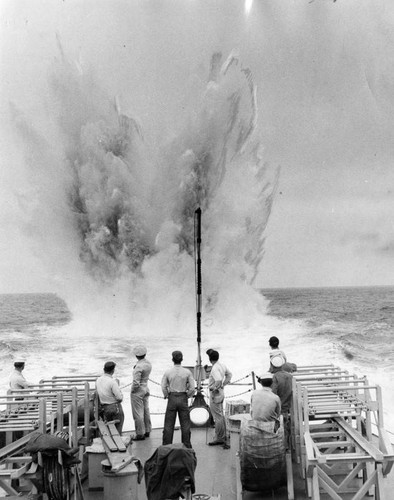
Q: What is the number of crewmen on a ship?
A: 8